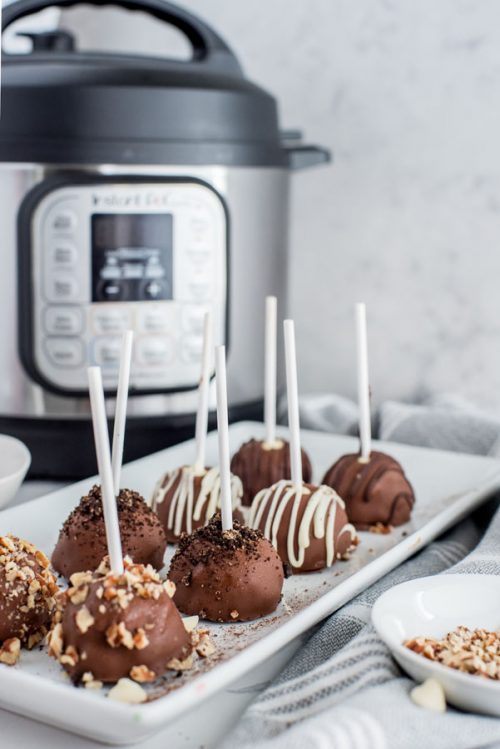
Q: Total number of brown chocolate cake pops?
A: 8